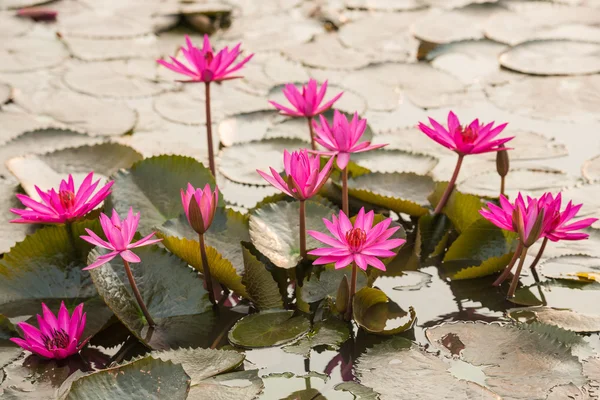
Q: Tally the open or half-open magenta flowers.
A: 13